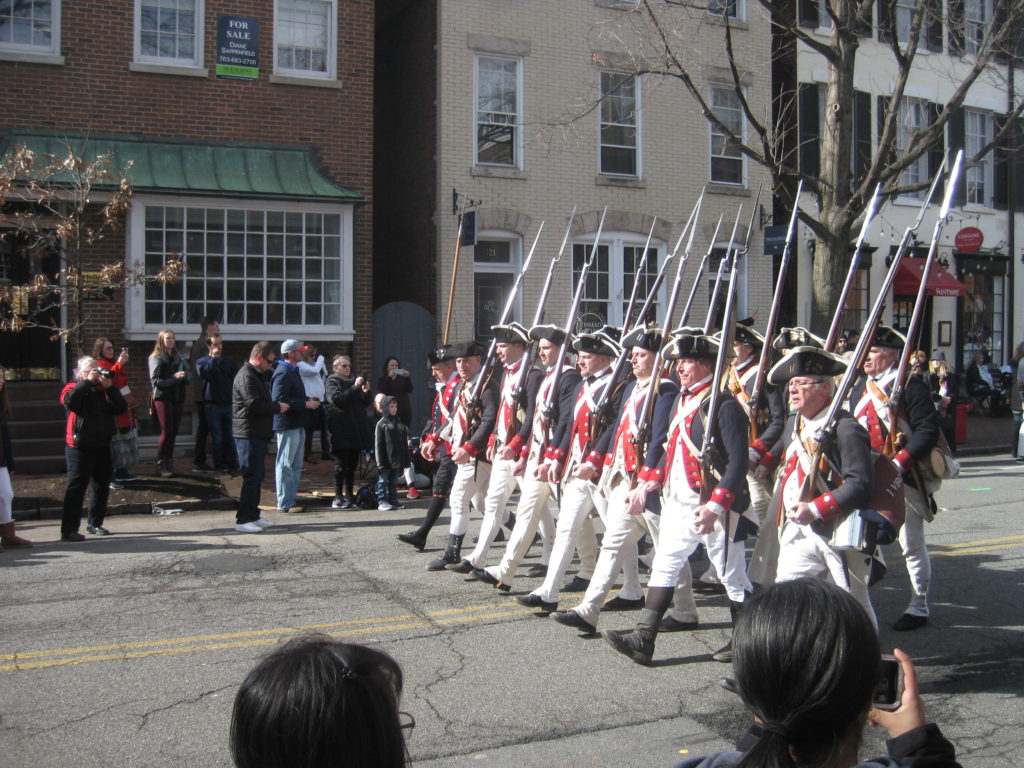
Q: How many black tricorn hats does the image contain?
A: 13